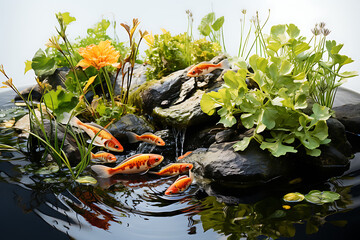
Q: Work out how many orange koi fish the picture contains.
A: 8